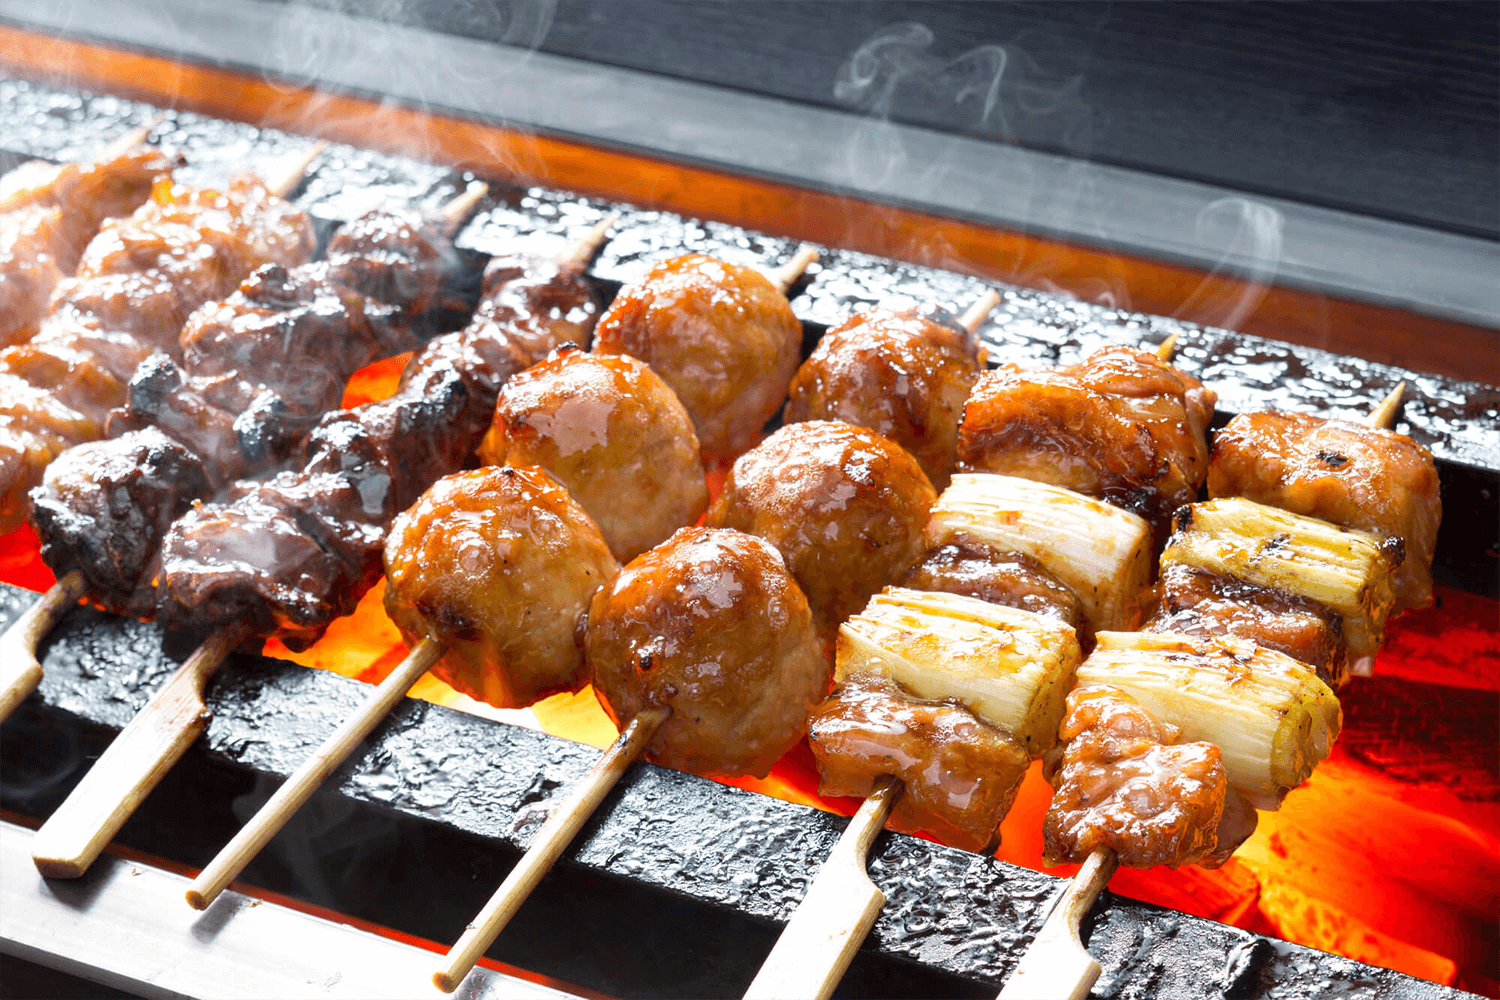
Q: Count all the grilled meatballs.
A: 6